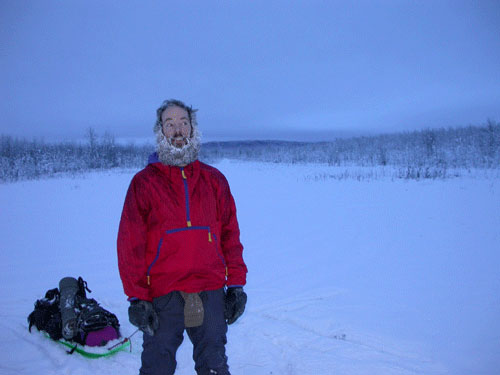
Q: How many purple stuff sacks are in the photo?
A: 1